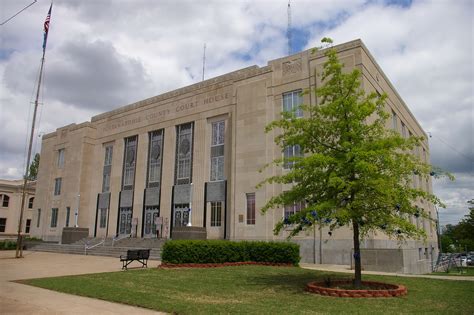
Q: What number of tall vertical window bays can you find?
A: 5